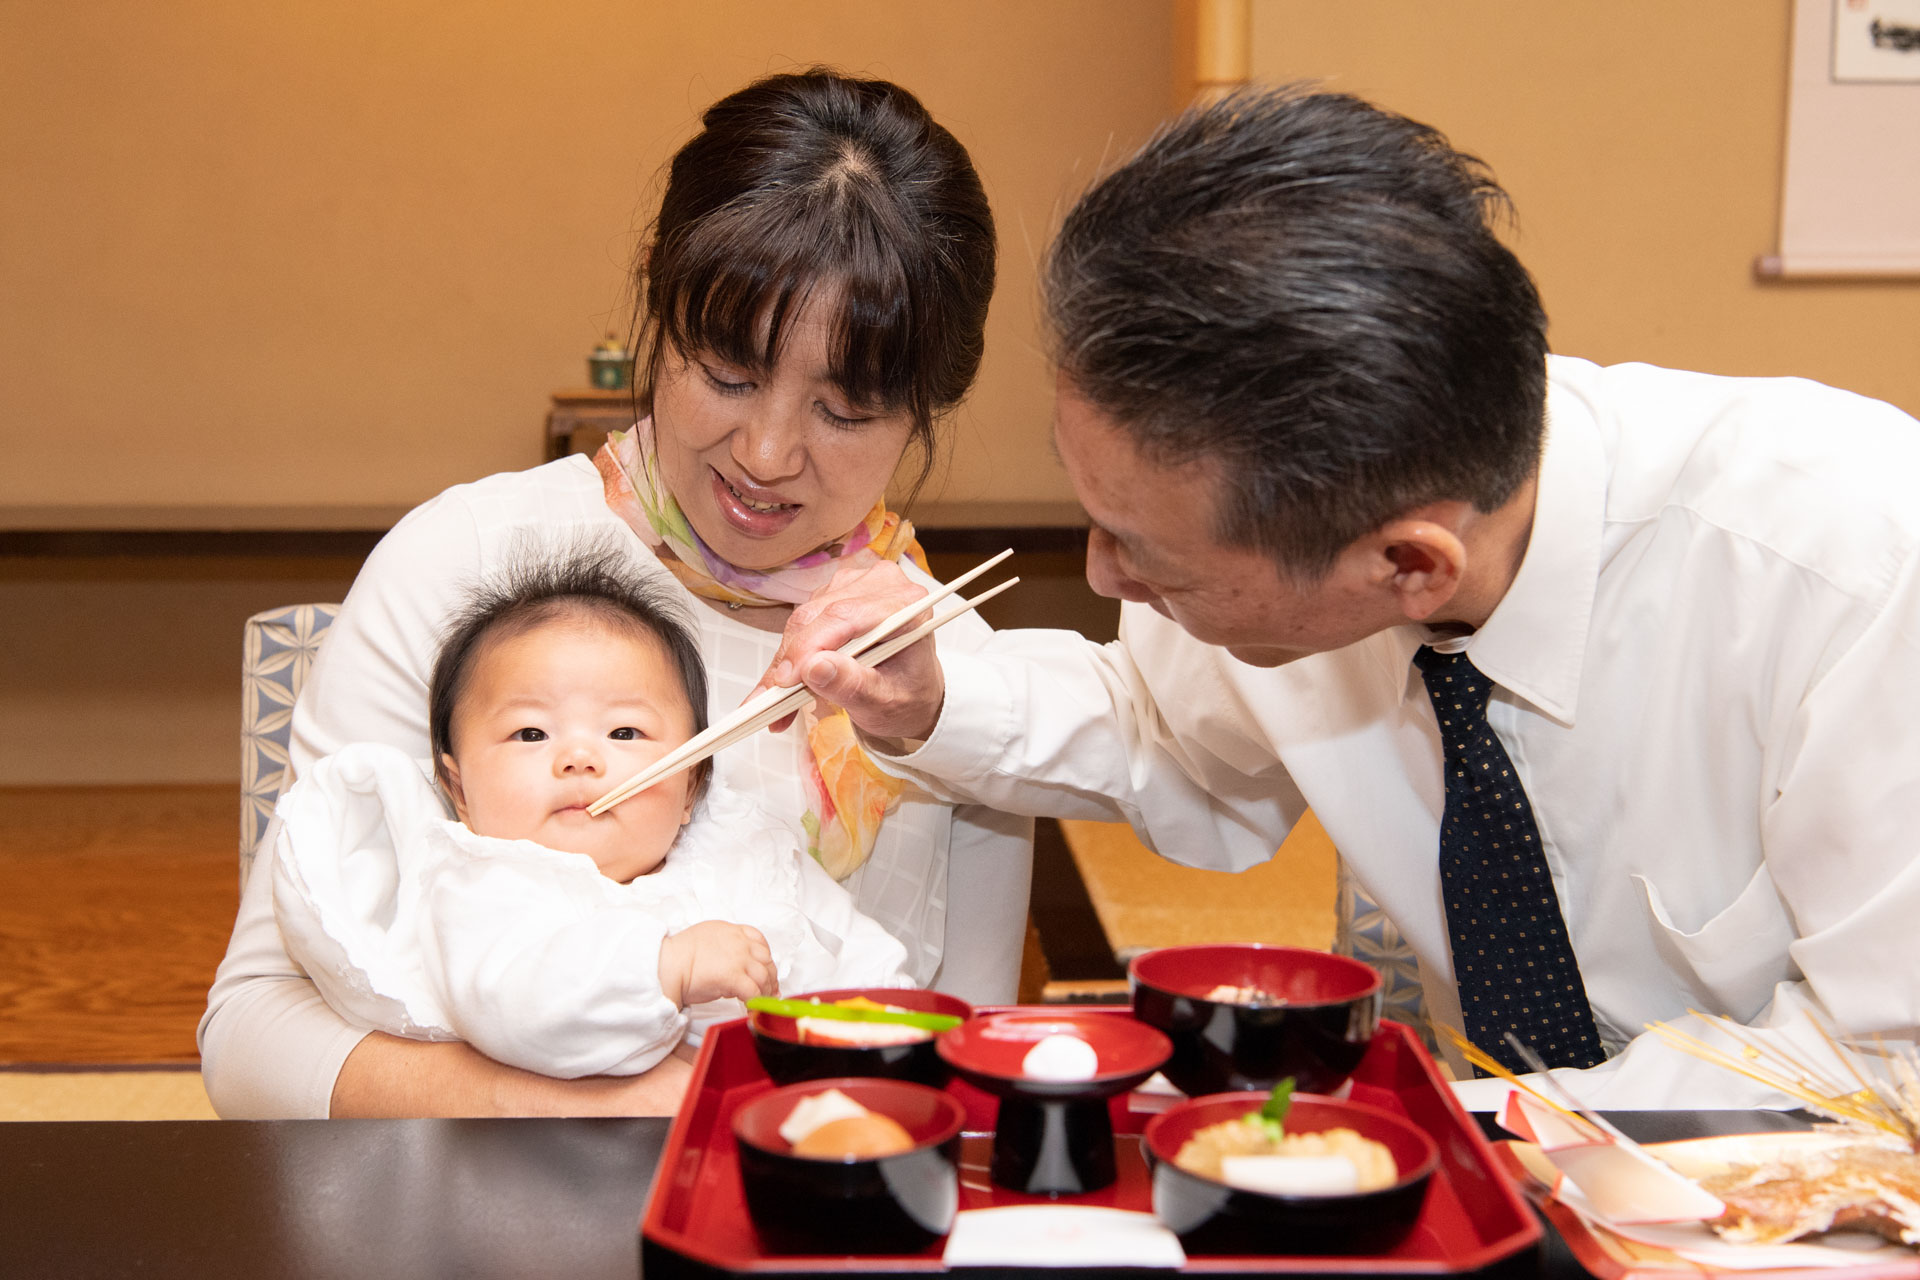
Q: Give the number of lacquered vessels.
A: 5